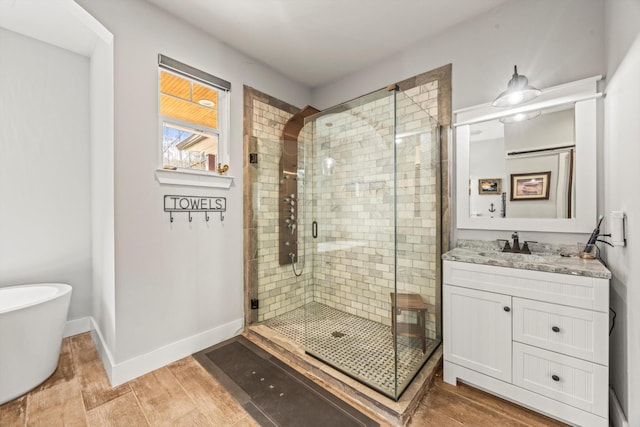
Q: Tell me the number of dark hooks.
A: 4